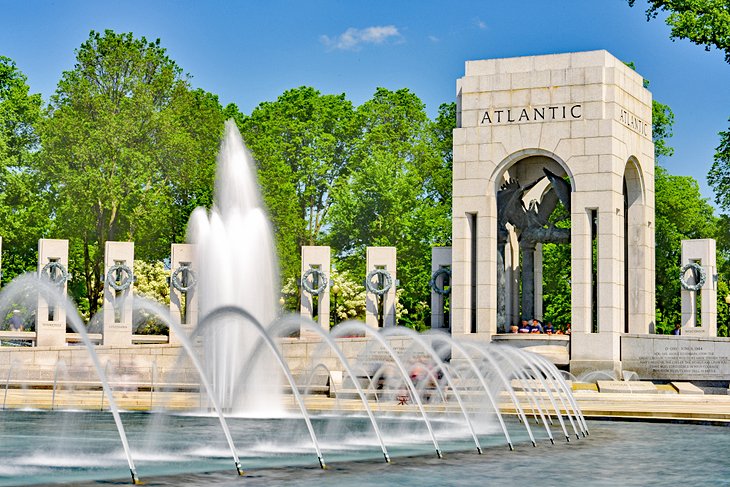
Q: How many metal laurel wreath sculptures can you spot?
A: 7